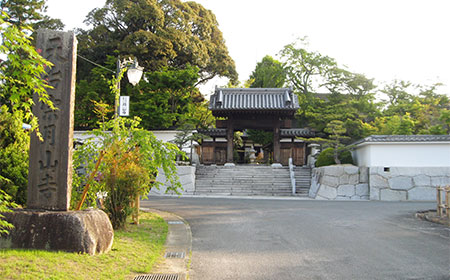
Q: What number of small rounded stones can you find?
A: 2